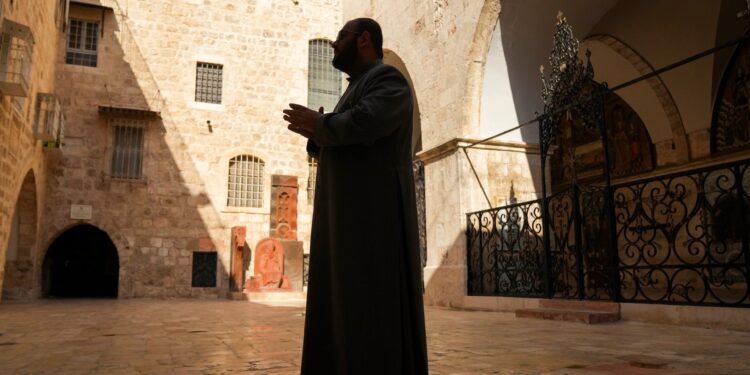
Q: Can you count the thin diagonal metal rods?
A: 2